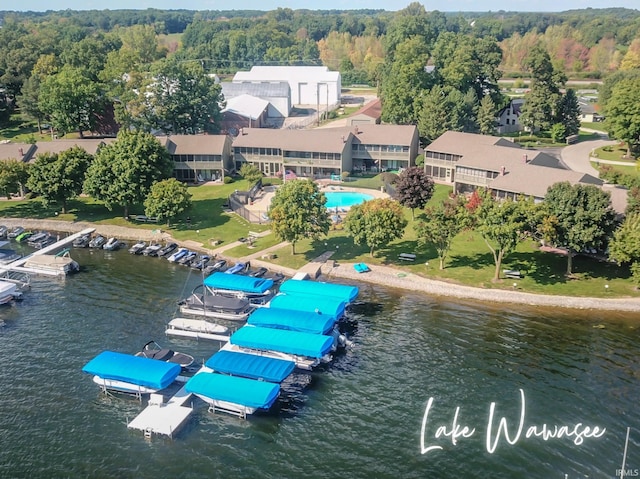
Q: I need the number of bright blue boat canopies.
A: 8